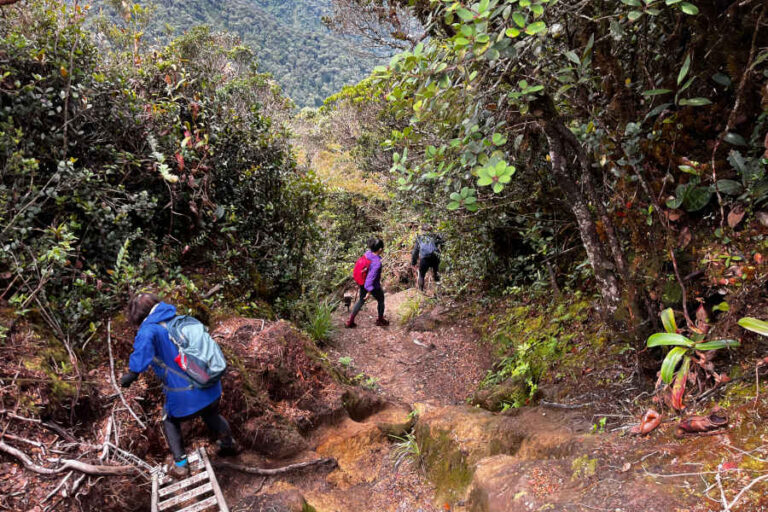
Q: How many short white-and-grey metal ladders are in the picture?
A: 1